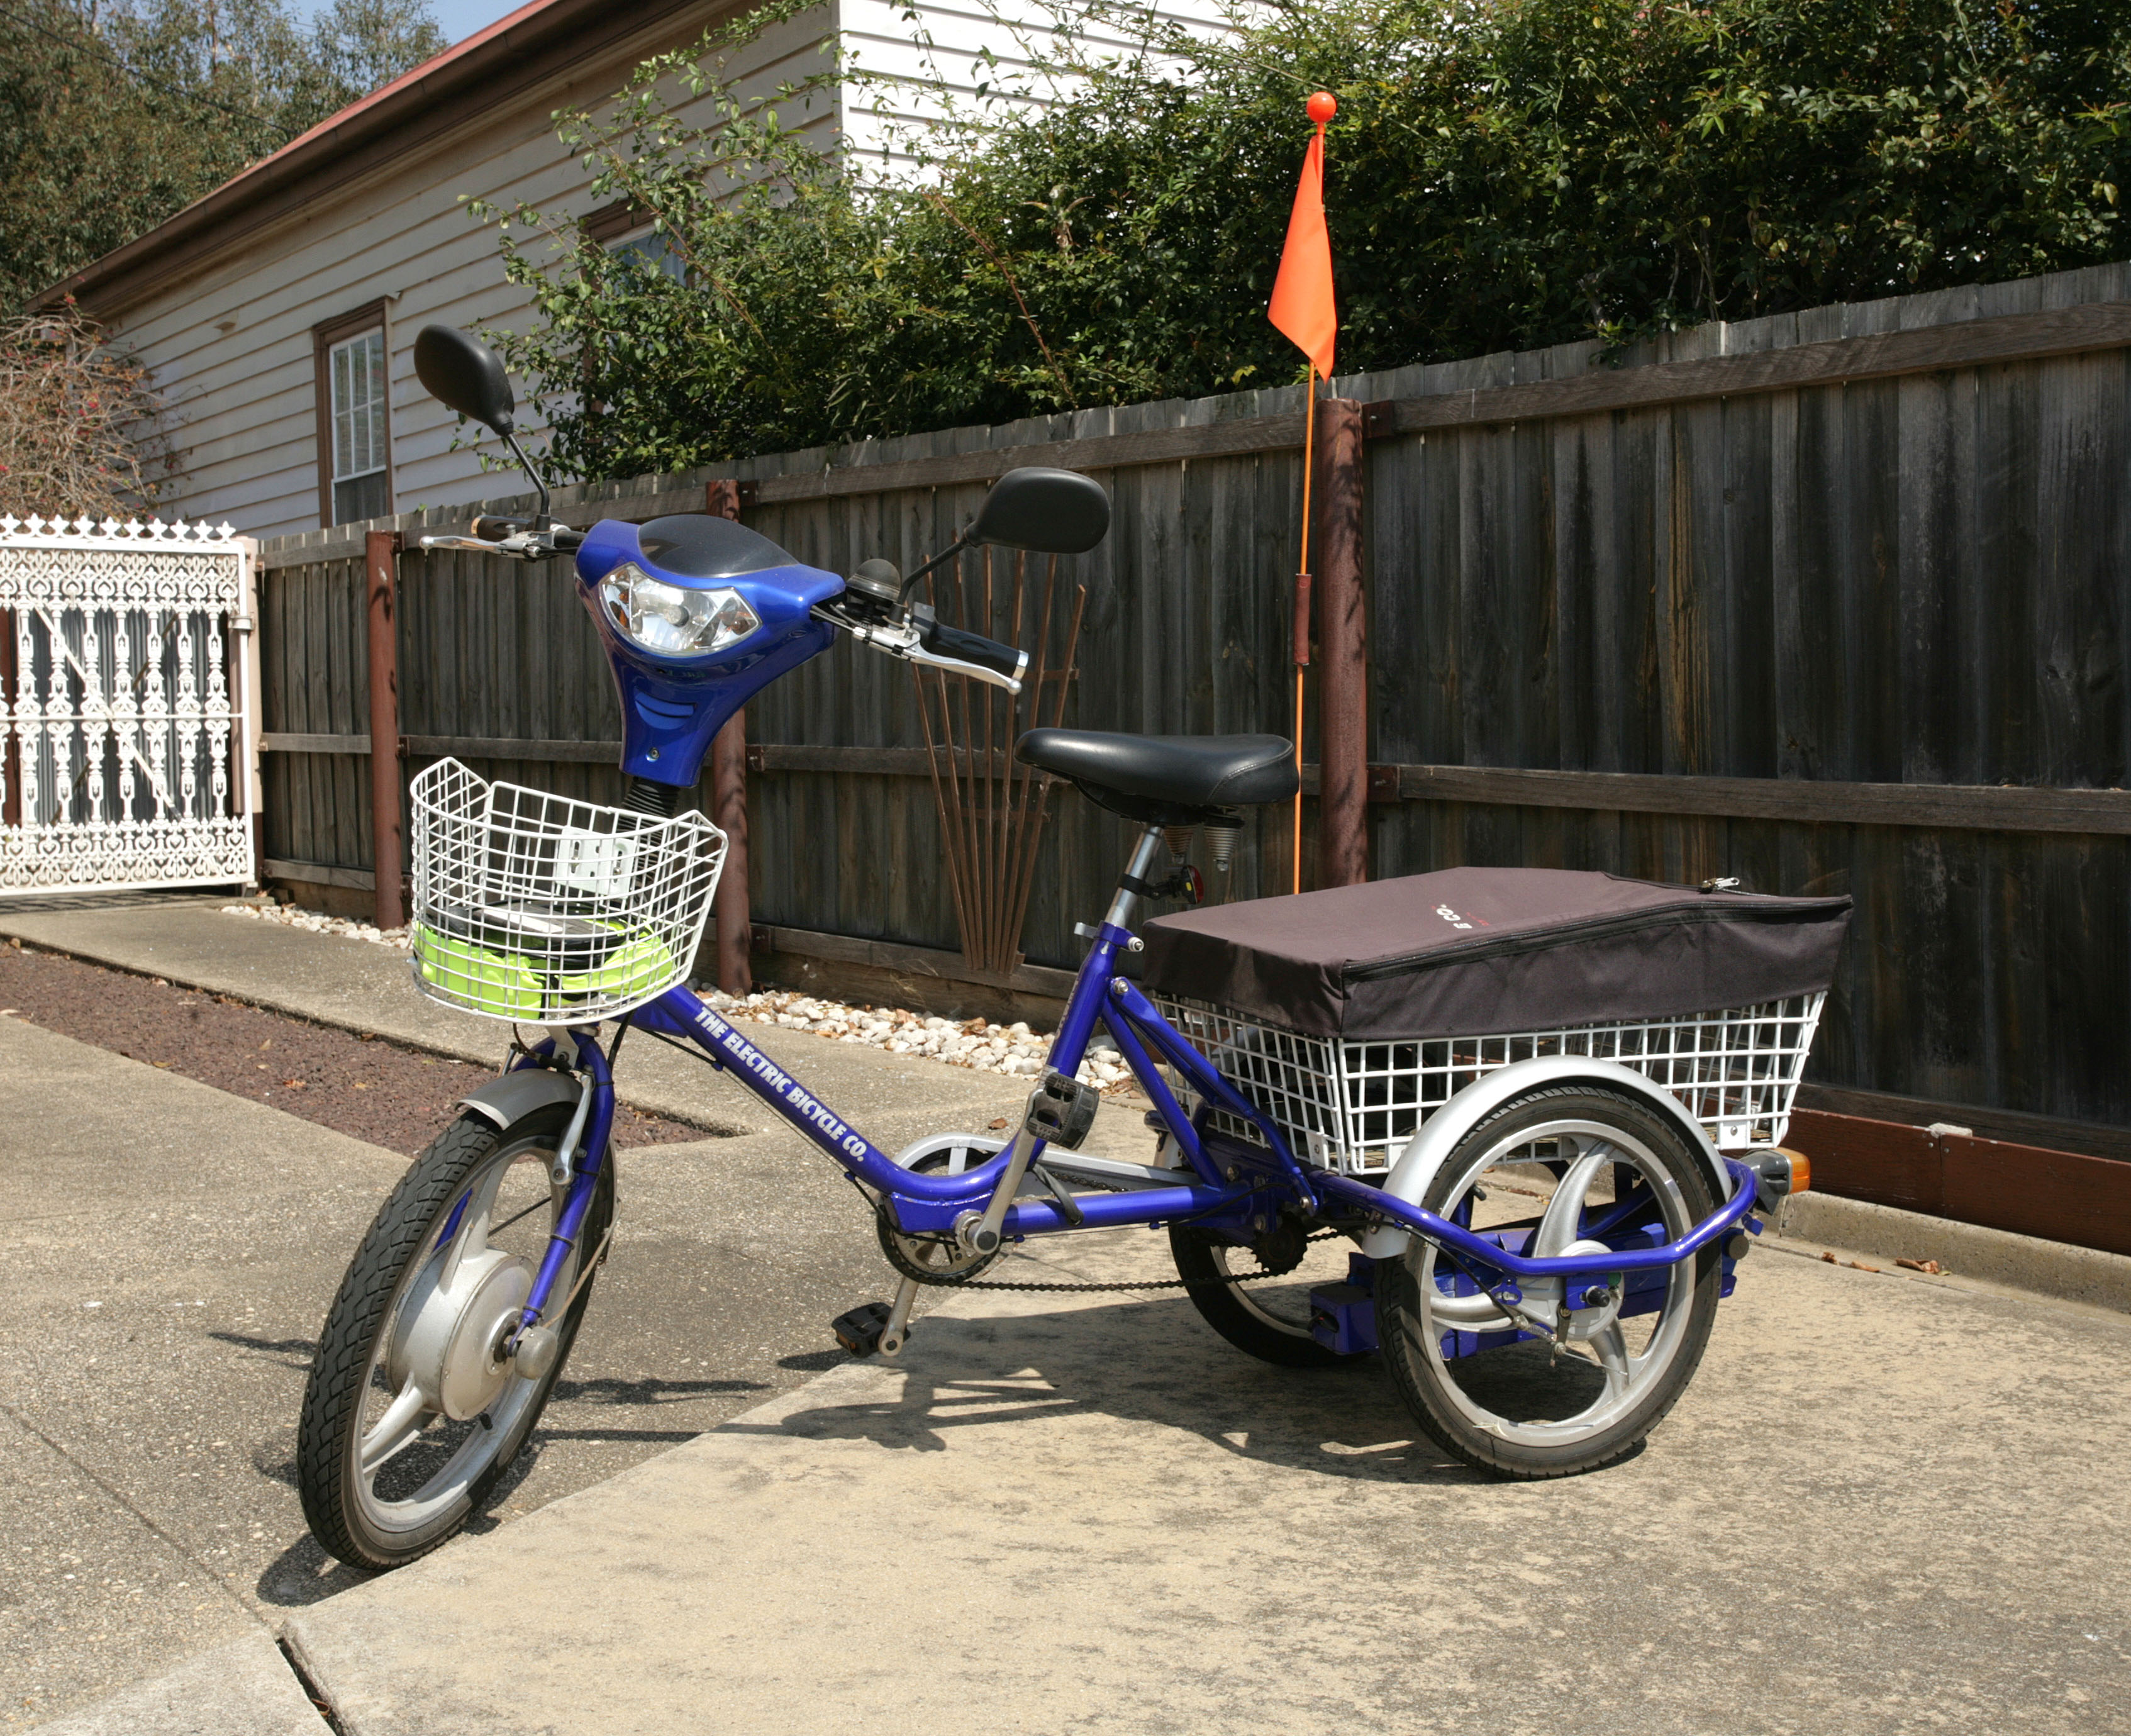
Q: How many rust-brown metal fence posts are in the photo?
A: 3